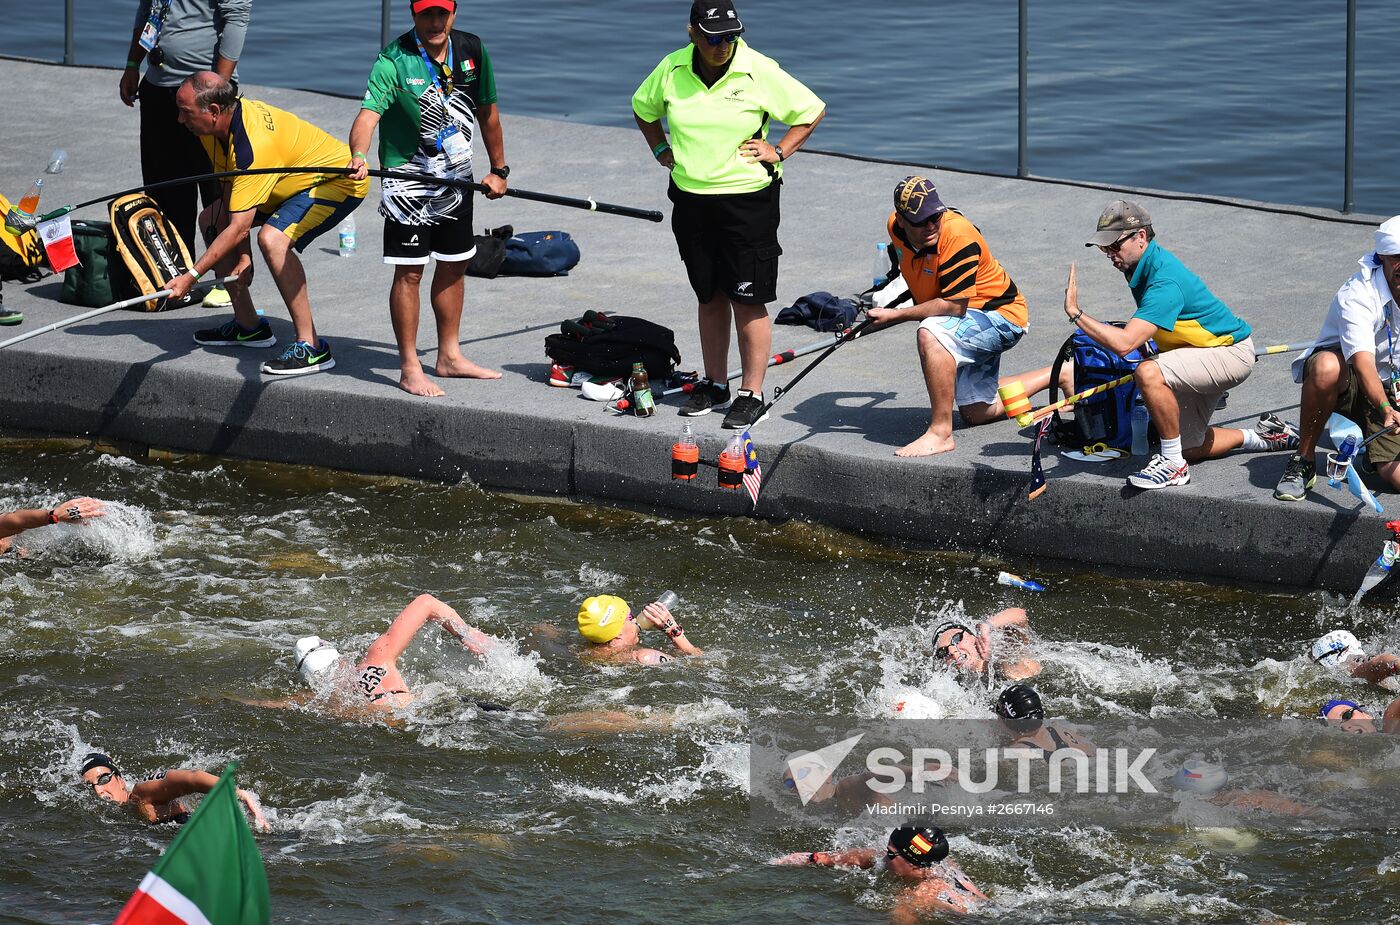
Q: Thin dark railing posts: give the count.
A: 4